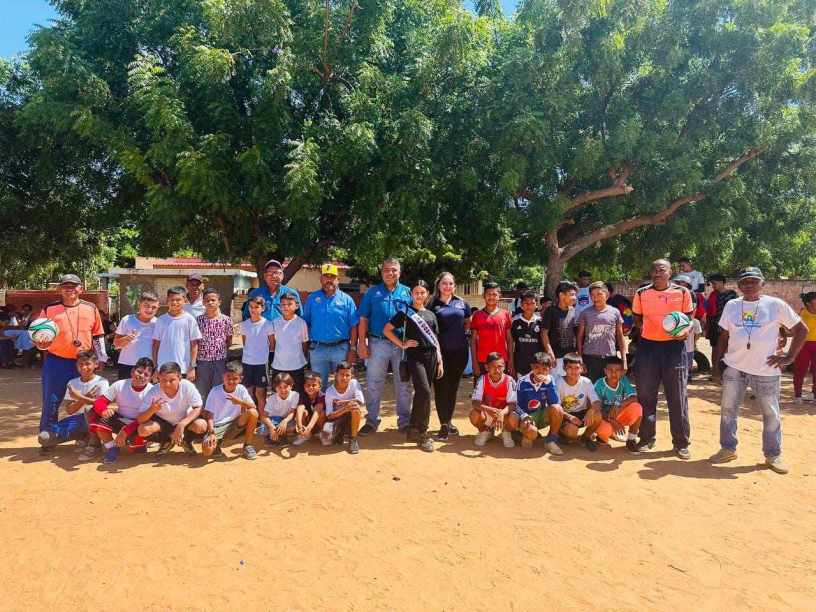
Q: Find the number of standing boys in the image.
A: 9